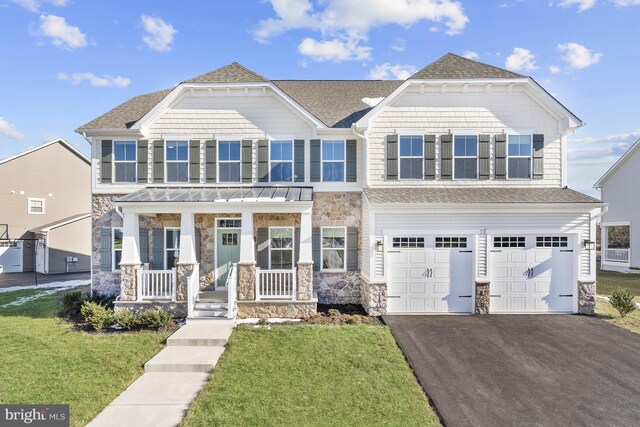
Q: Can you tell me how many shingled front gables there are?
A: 2